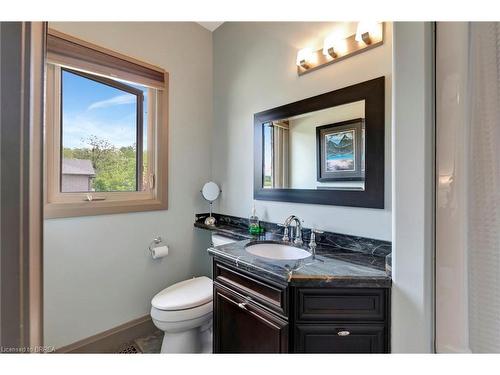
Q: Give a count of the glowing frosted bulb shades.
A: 3